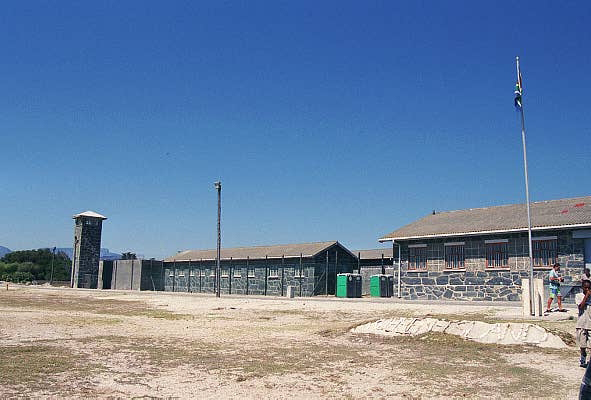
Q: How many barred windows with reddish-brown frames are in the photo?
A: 4